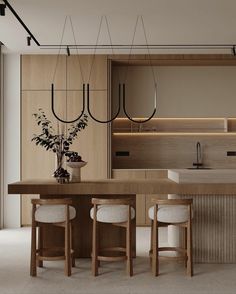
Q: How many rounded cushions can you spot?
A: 3